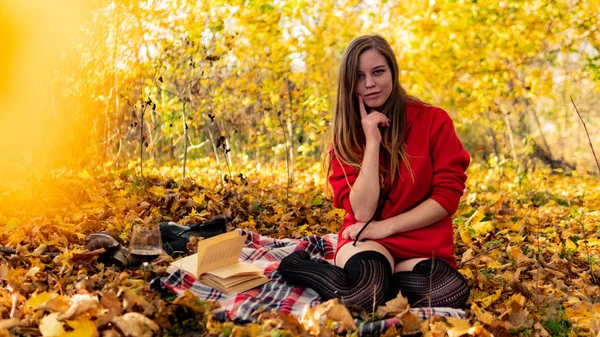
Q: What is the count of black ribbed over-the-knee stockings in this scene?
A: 2